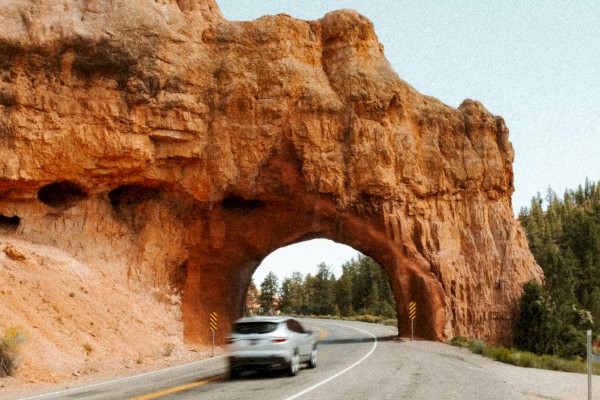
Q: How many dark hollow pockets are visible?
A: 4